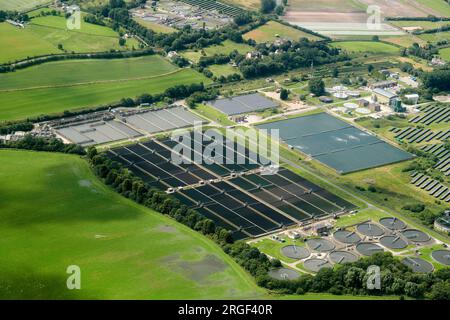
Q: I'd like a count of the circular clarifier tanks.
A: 13